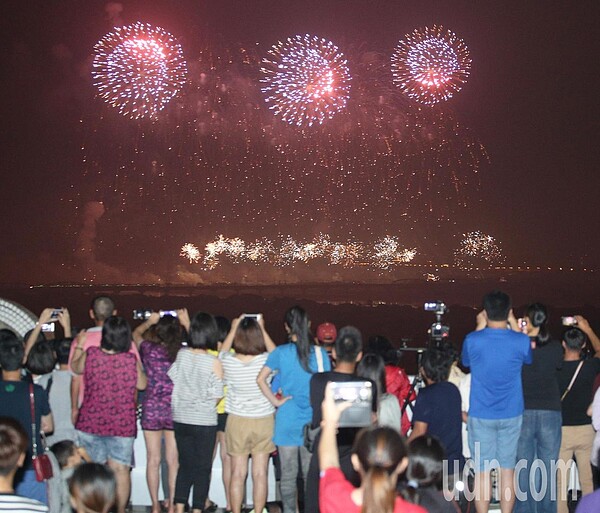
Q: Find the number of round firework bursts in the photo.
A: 3